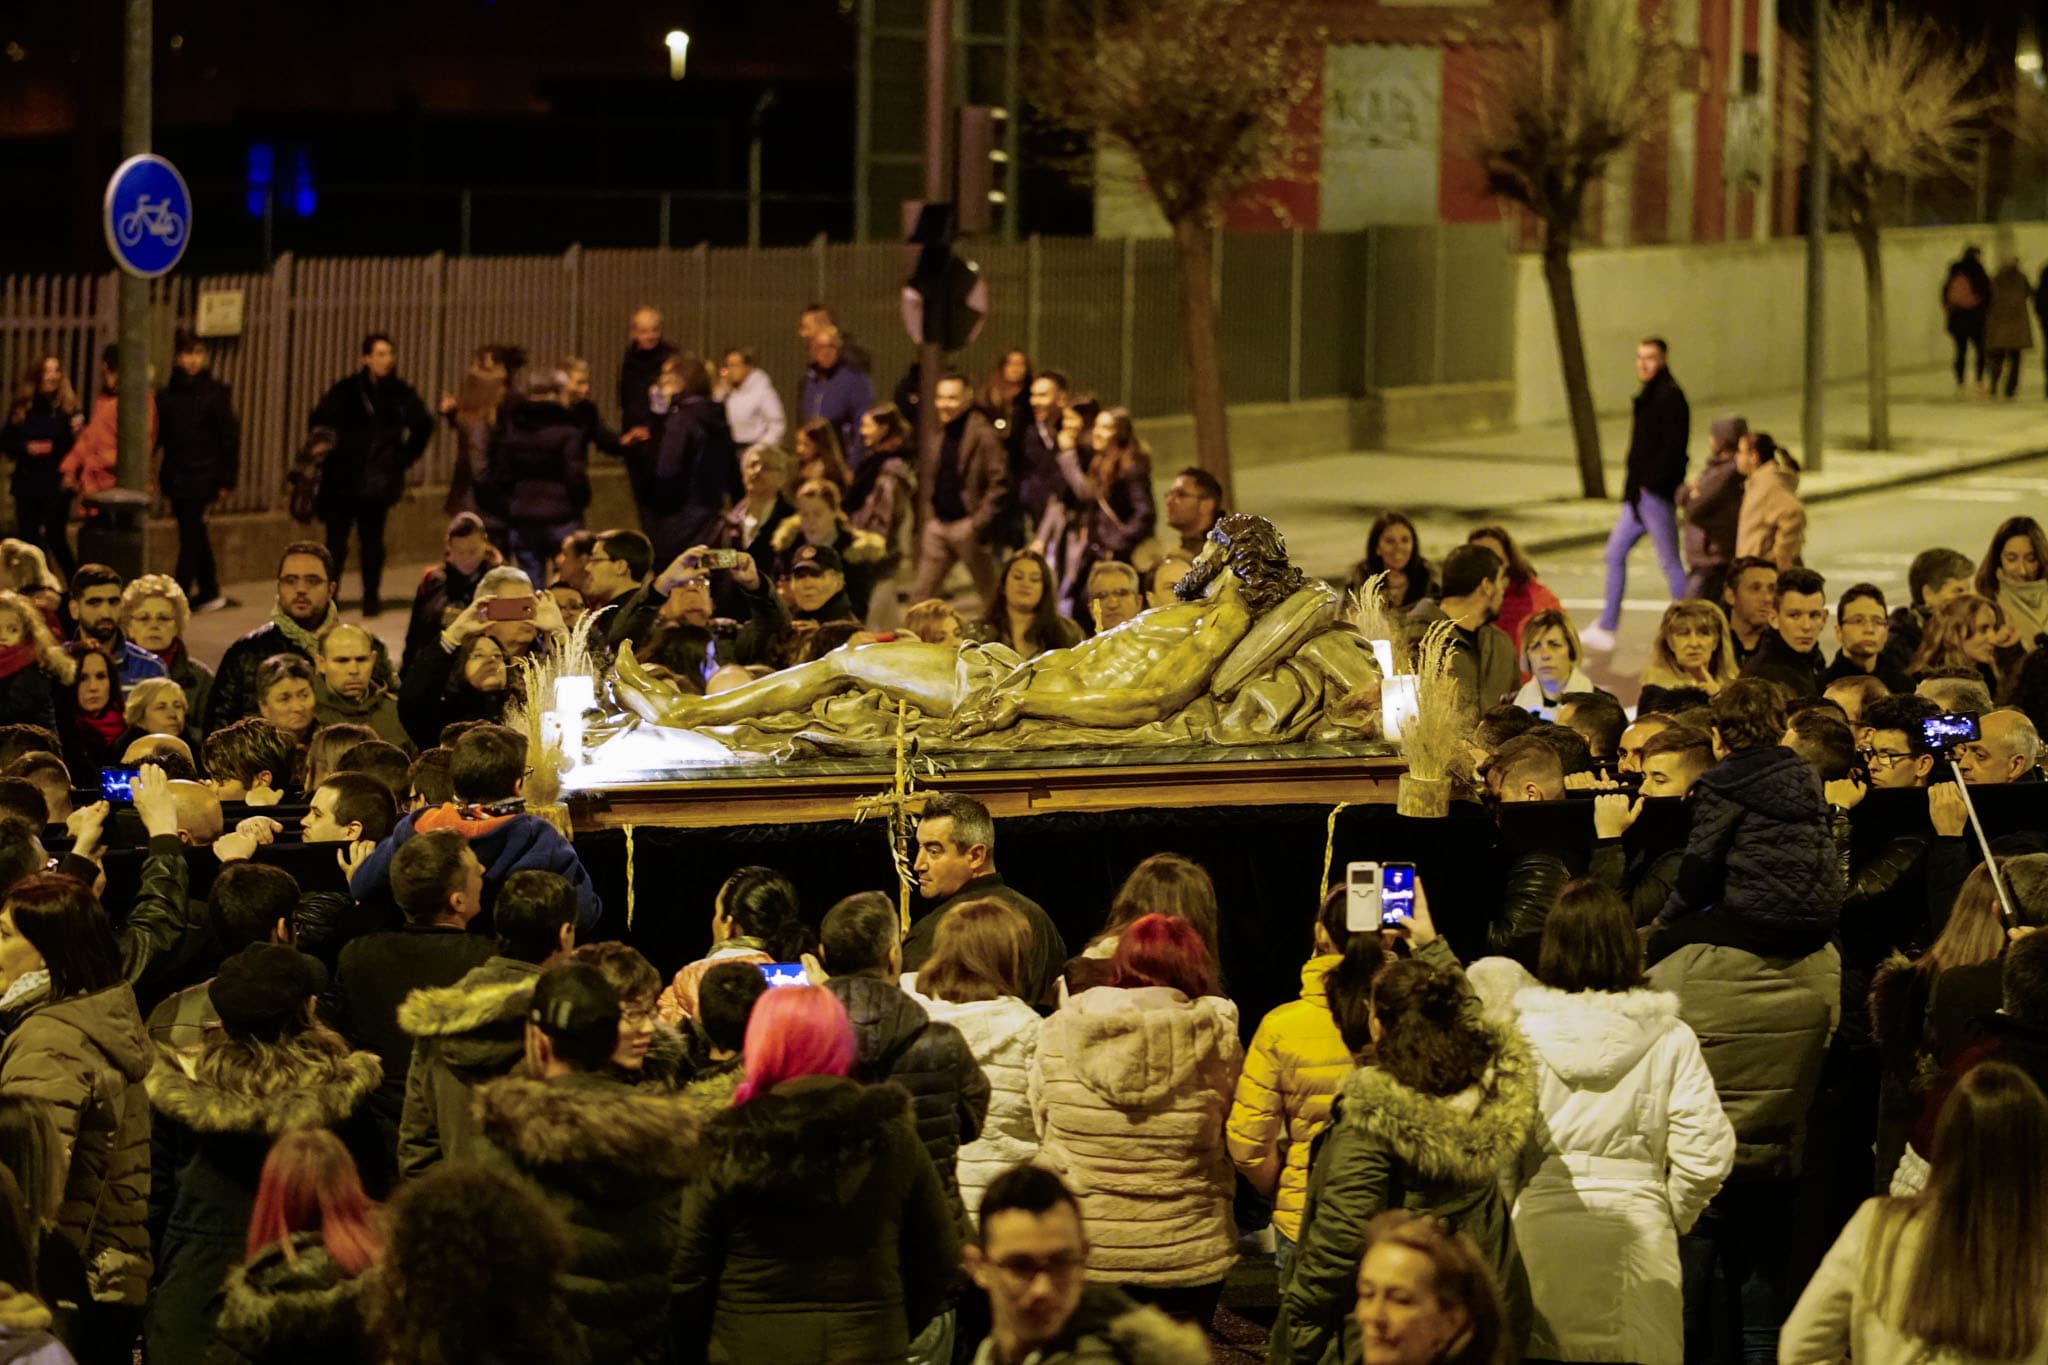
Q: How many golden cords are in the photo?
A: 2